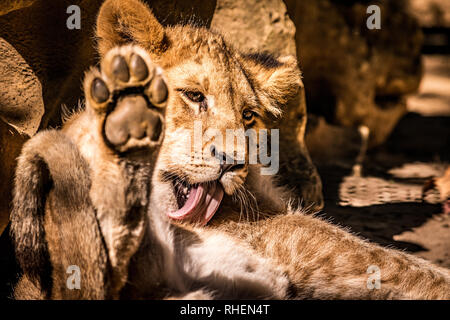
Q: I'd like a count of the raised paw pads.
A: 5